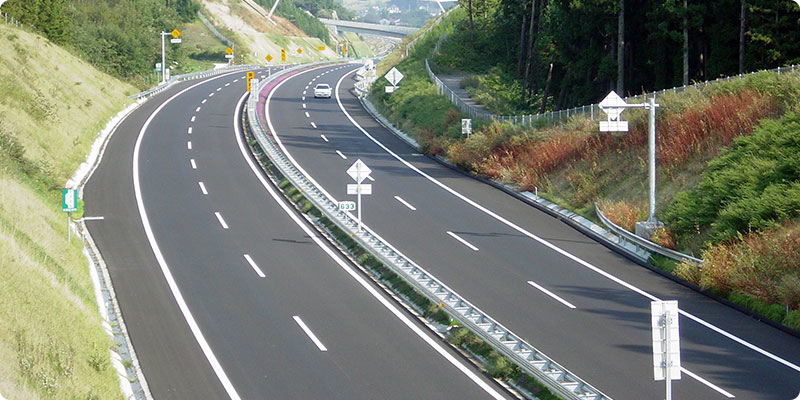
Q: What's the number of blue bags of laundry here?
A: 0